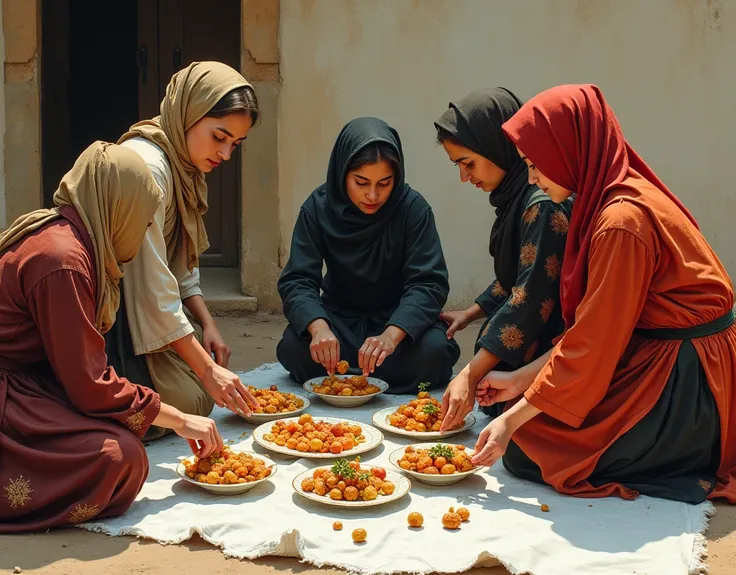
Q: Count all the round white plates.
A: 7